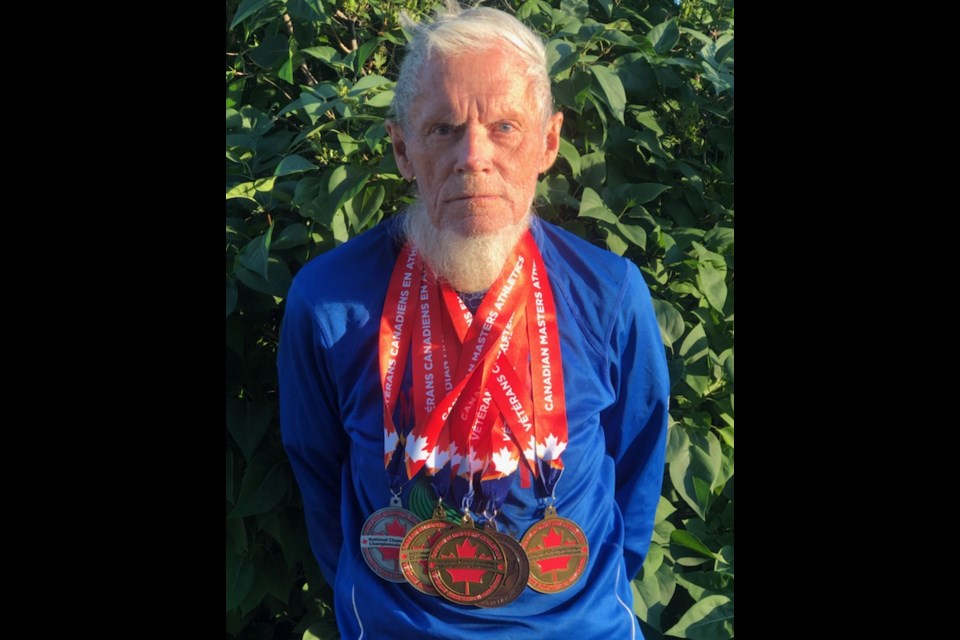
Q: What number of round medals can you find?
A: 5